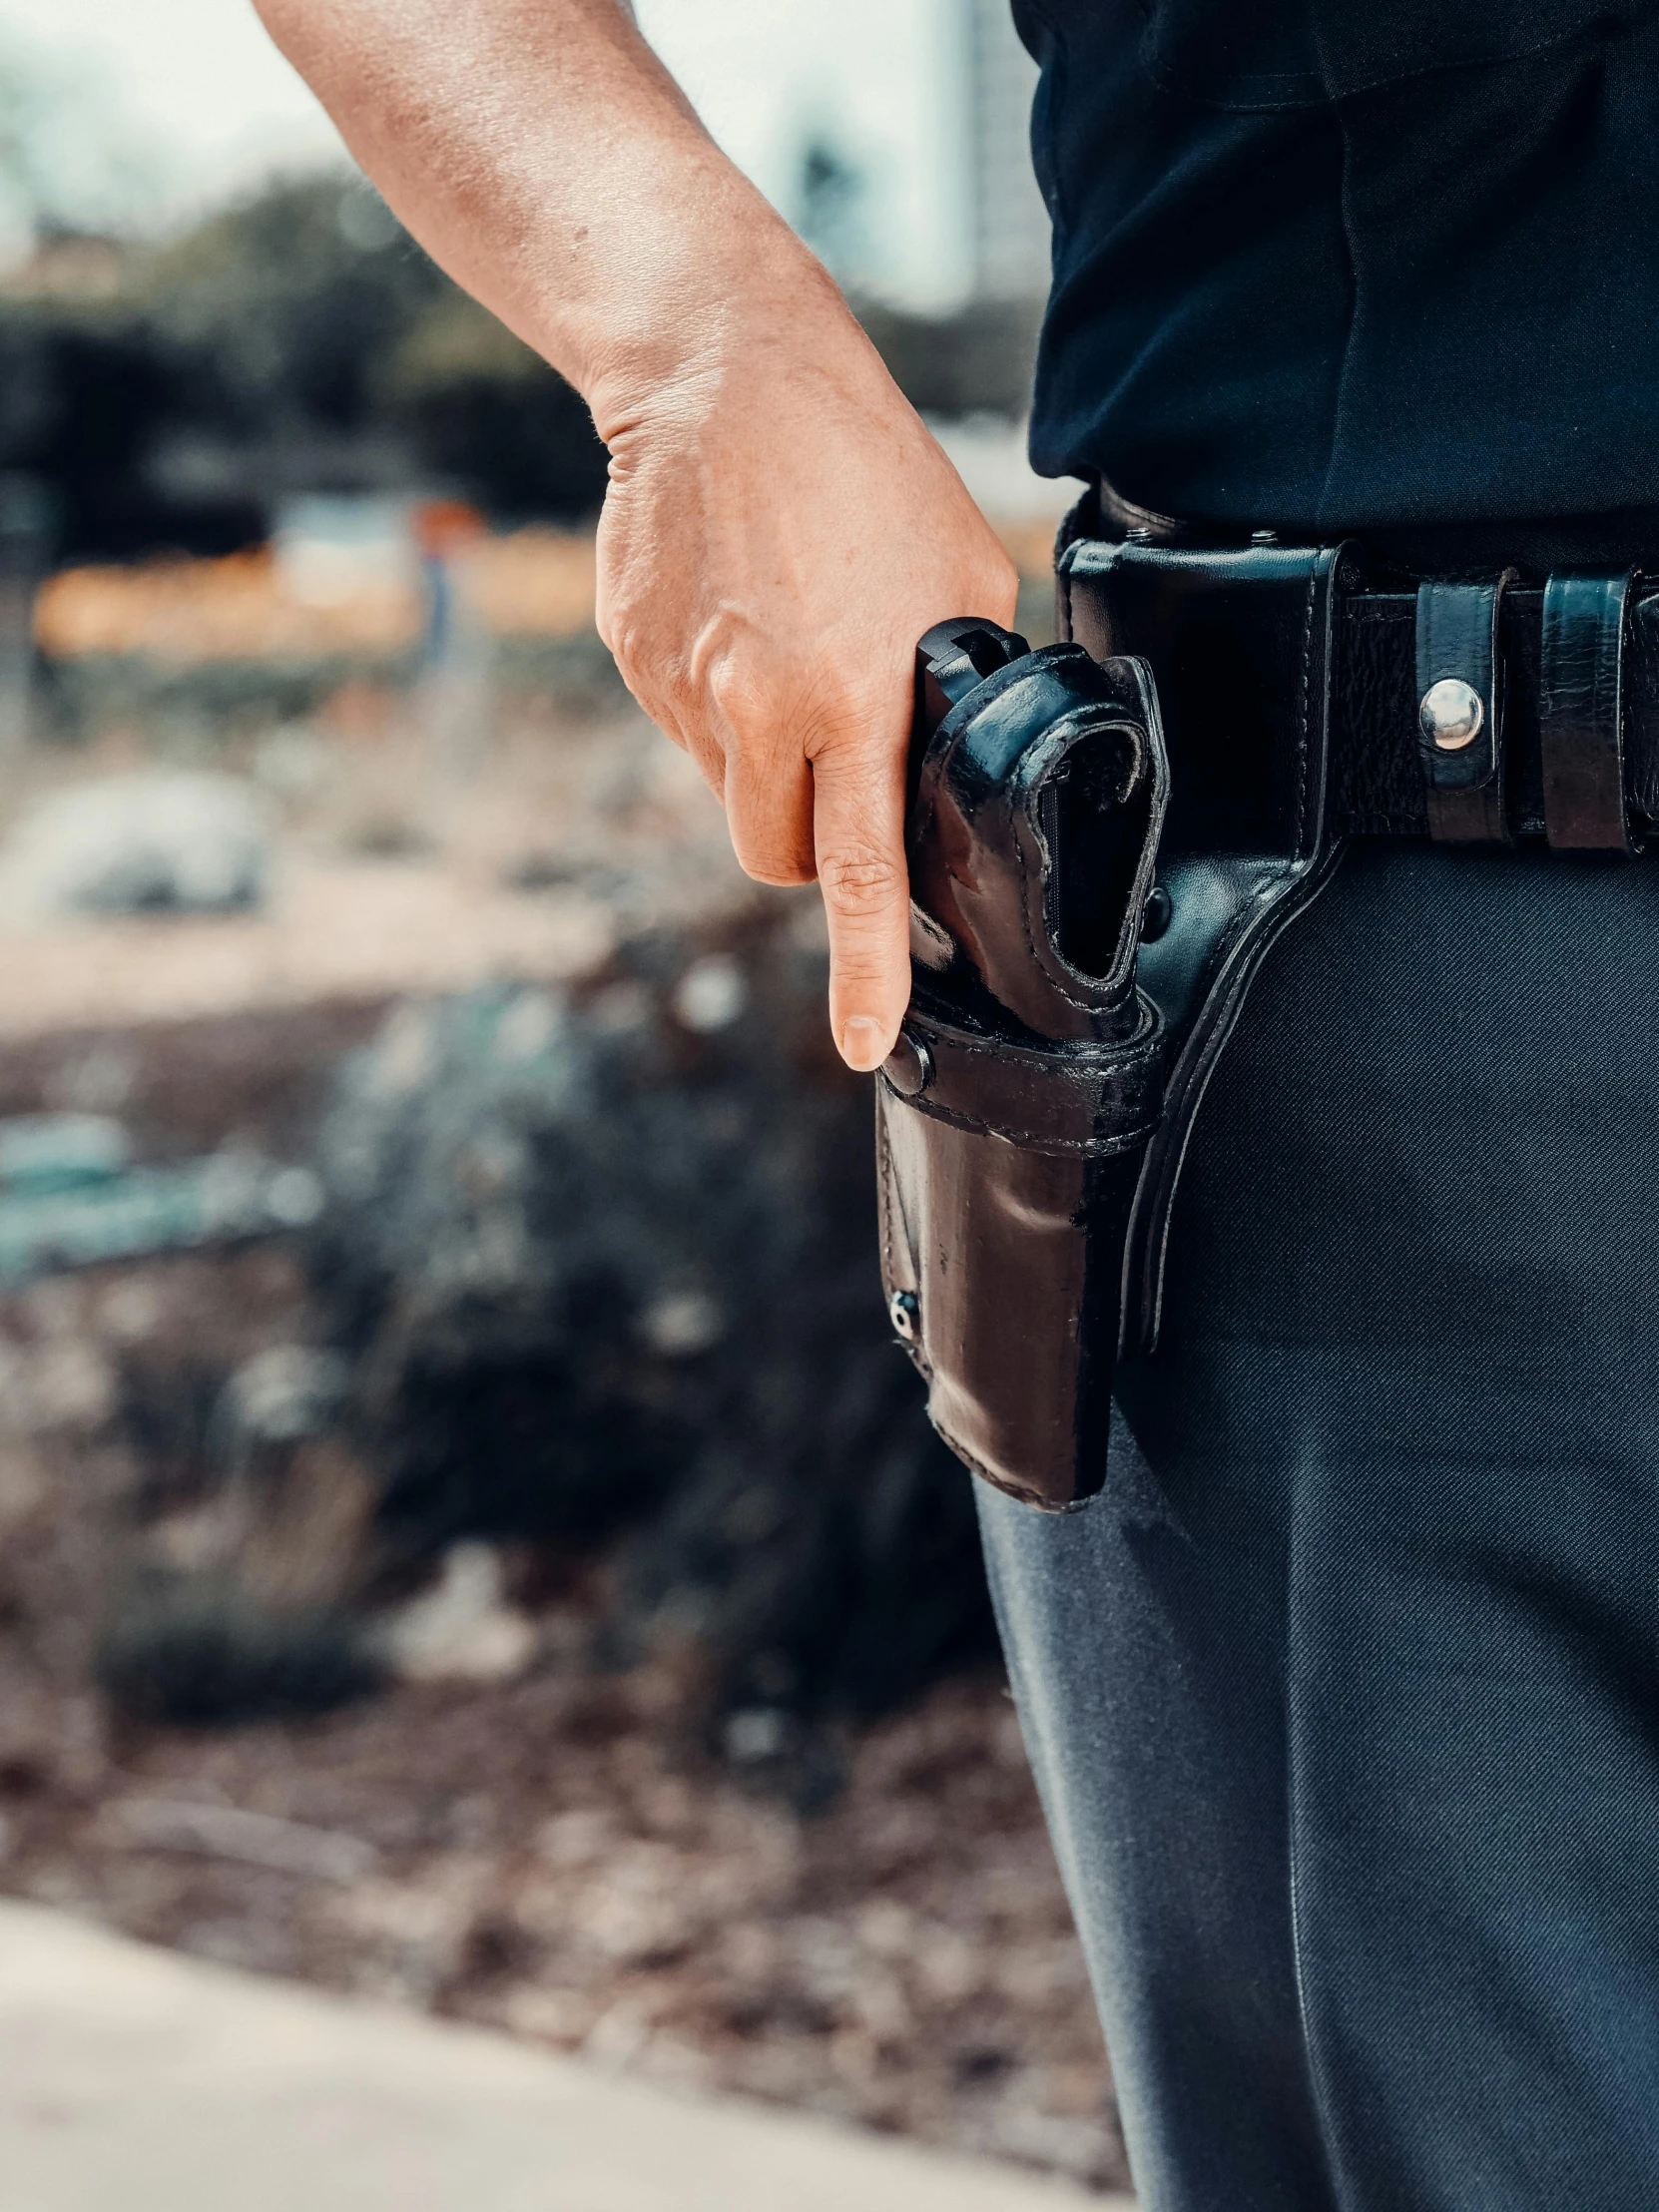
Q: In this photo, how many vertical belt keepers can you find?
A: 2